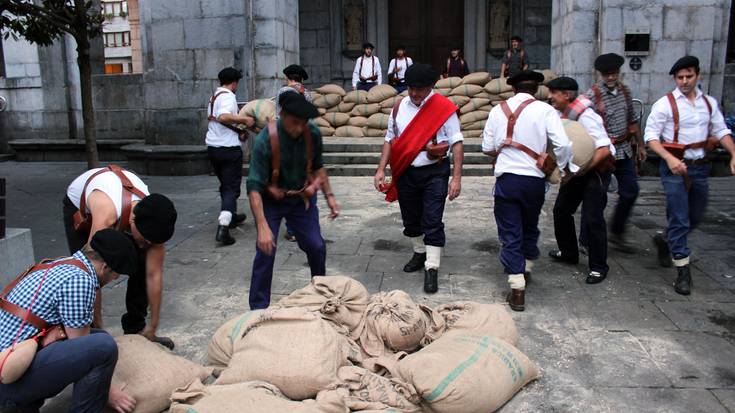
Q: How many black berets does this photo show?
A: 14